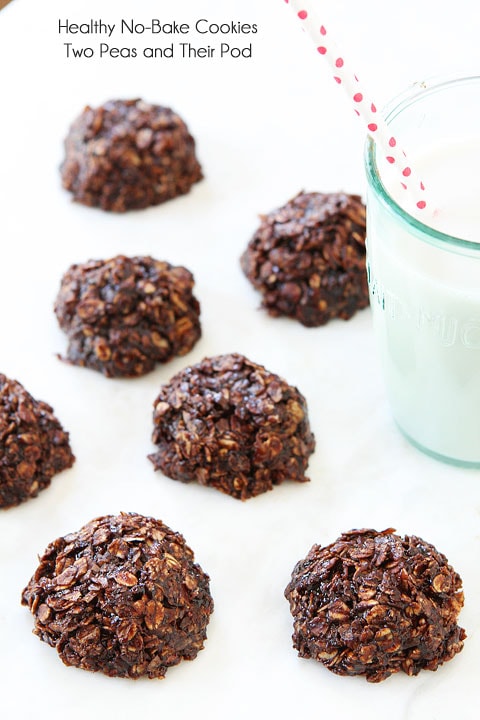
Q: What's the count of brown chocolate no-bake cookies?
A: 7